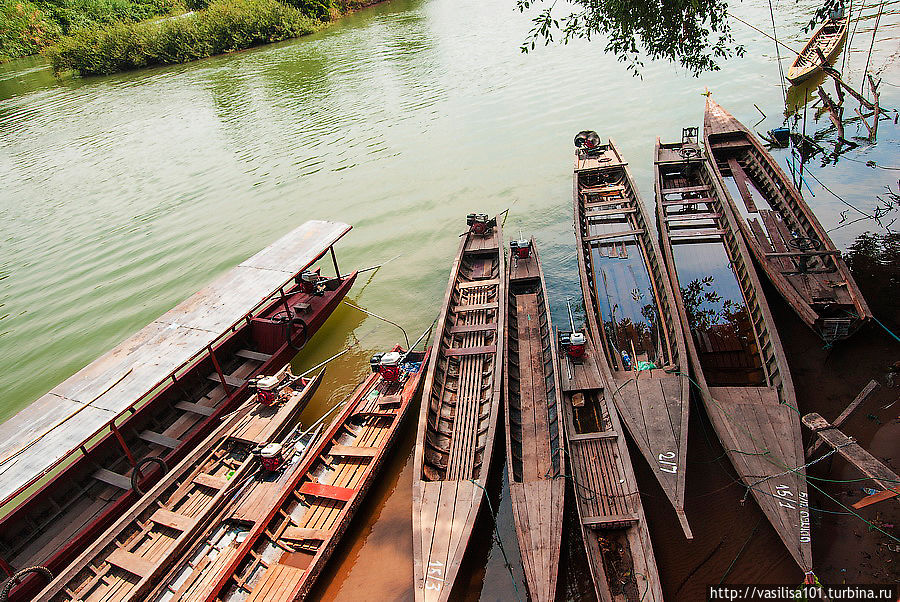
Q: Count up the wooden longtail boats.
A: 11